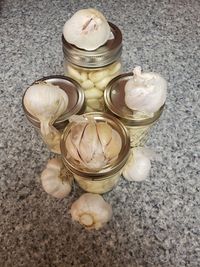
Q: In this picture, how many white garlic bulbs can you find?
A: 7